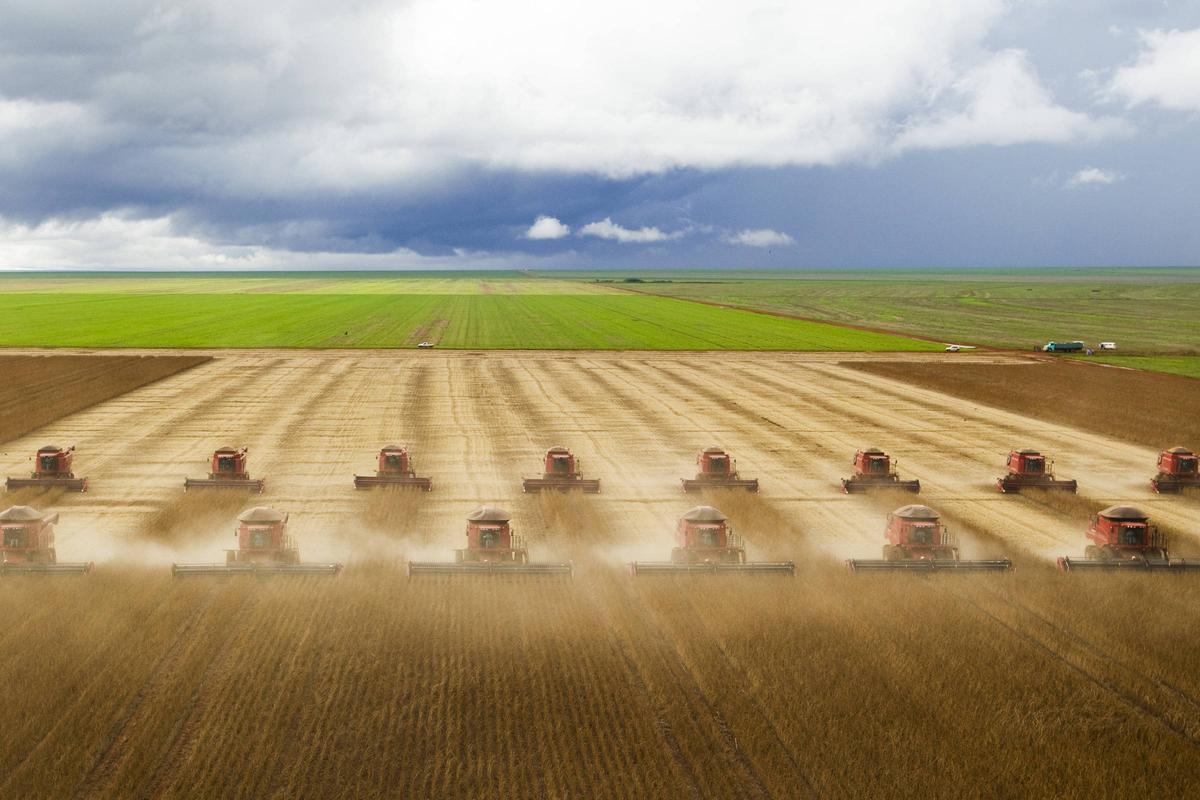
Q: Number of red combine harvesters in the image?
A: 14